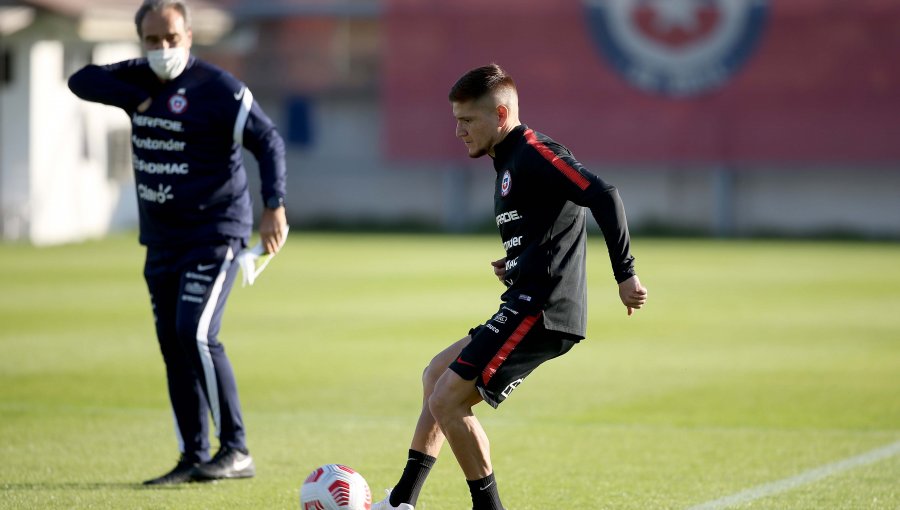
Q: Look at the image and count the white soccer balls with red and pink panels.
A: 1